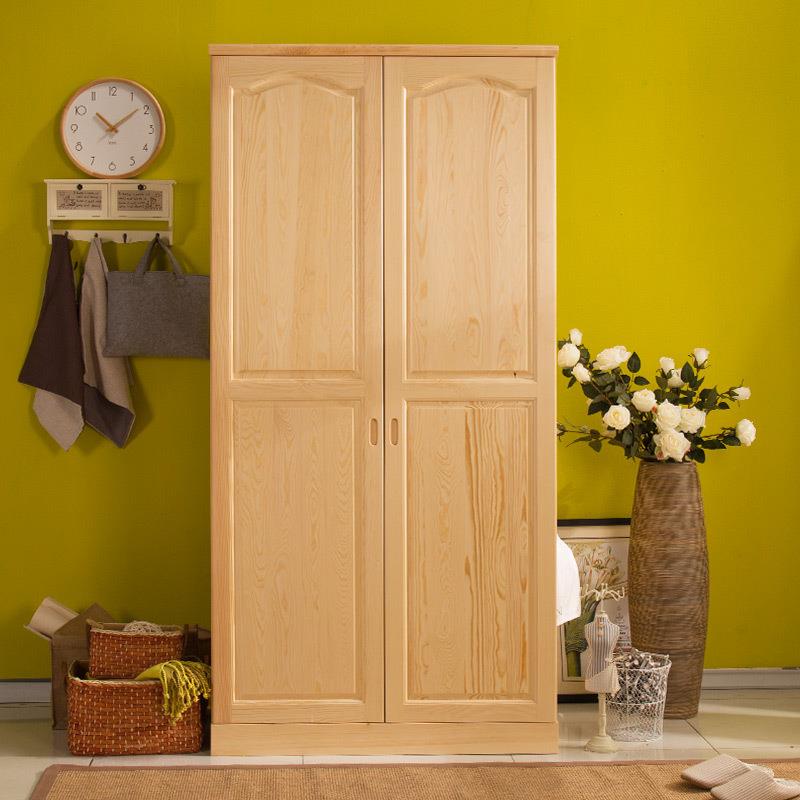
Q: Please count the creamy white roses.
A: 14